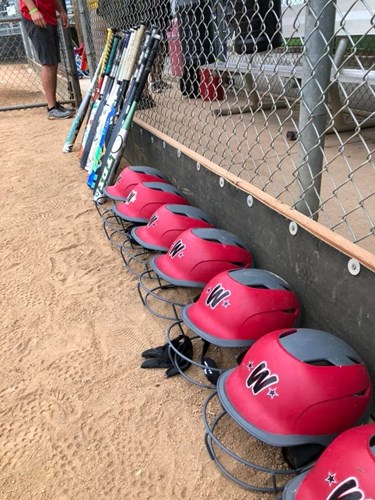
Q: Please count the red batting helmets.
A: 7